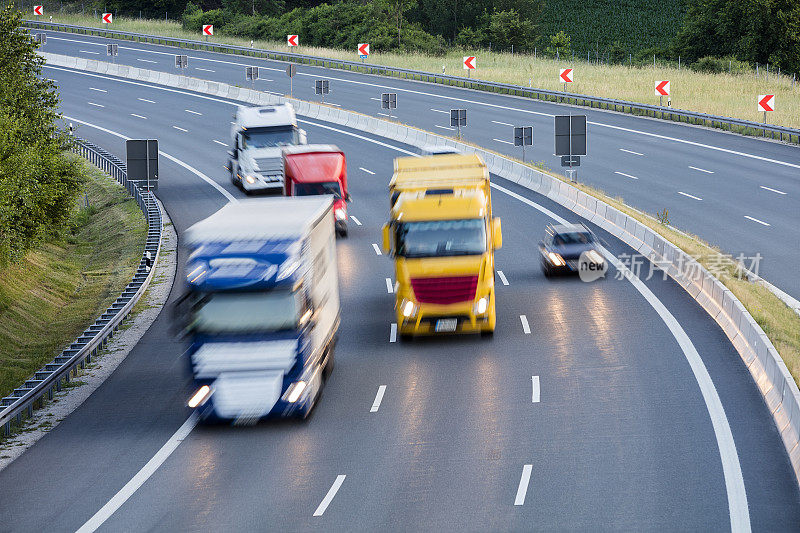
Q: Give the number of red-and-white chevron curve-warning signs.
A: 9